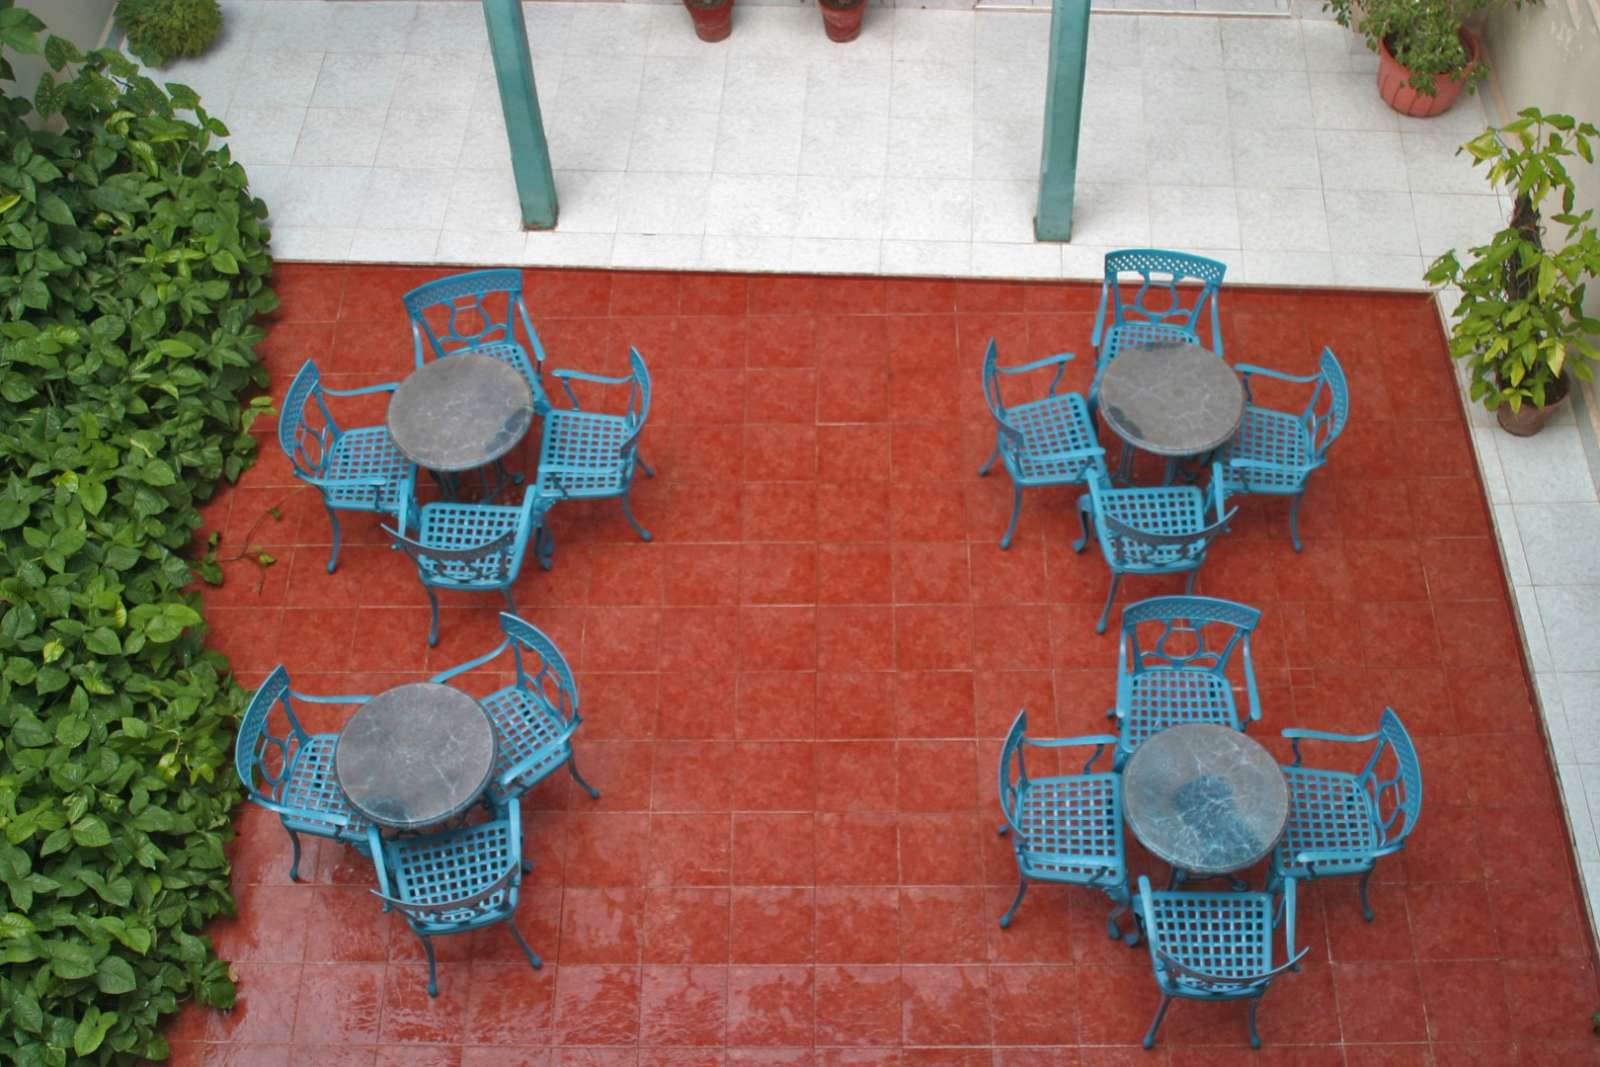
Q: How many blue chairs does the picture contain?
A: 15